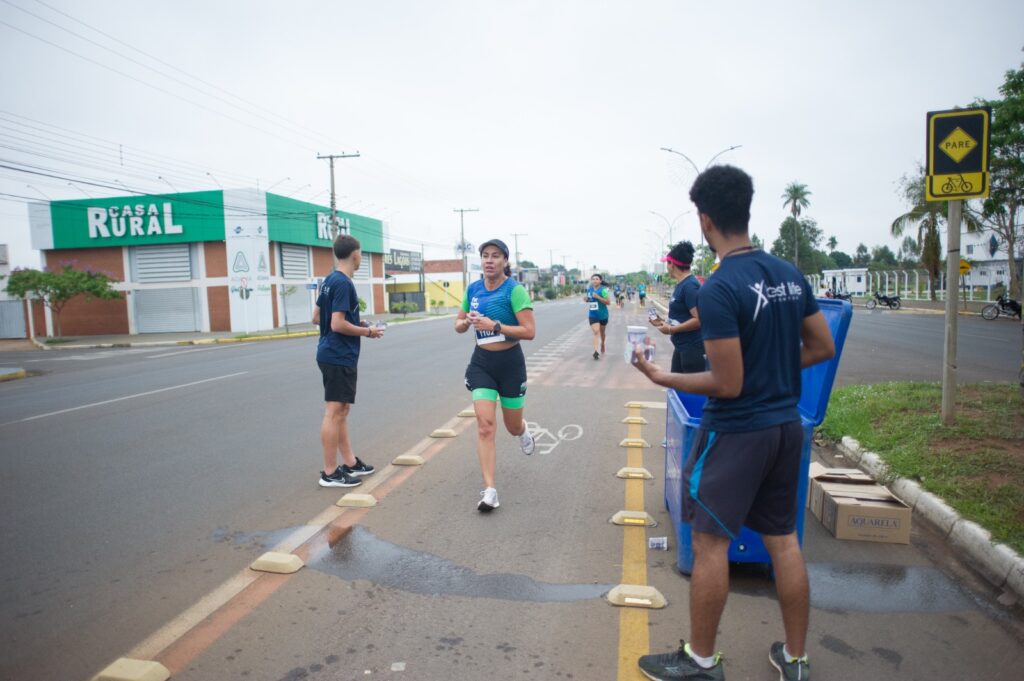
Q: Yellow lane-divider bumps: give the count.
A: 12